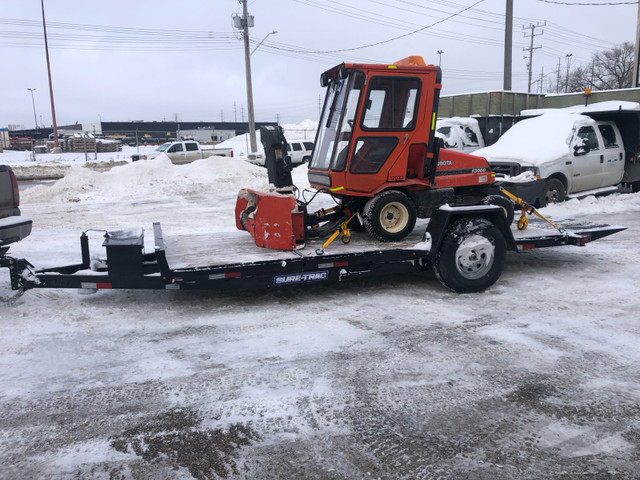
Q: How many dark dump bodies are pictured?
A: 2